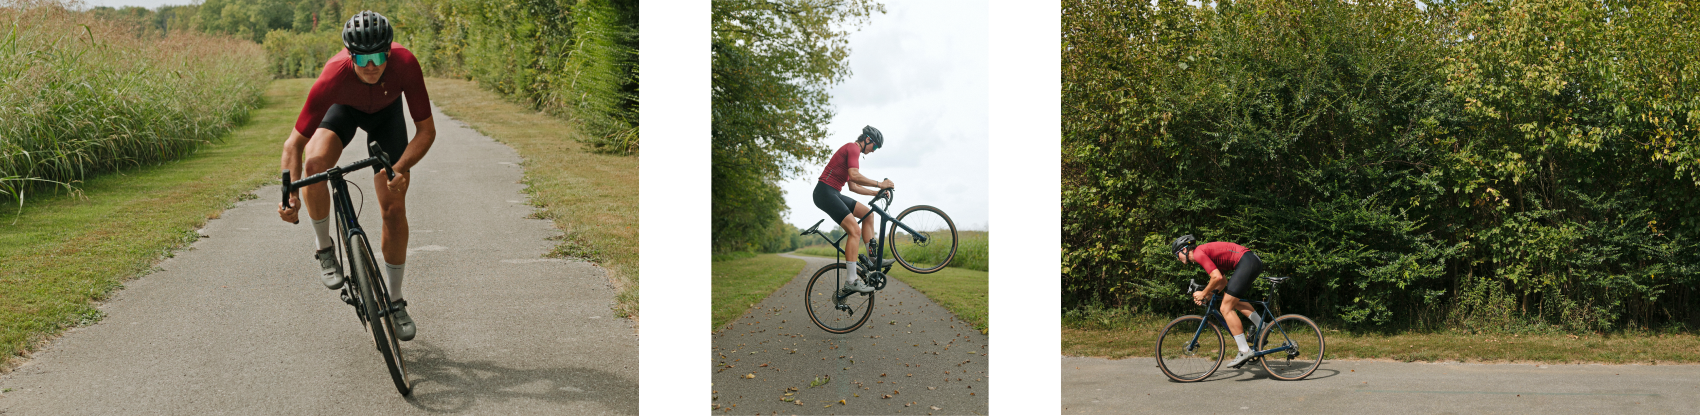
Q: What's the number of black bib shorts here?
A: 3